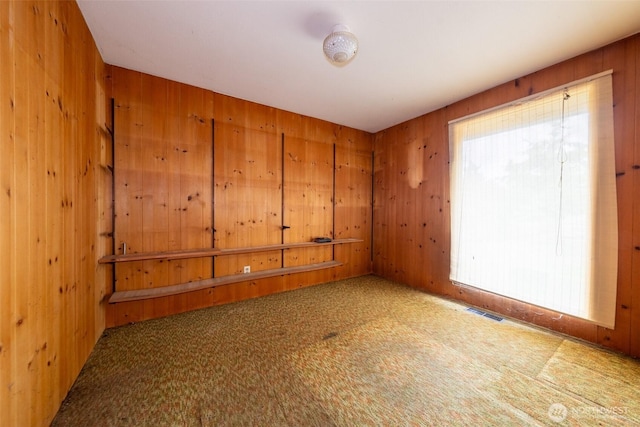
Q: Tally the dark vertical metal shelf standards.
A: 5